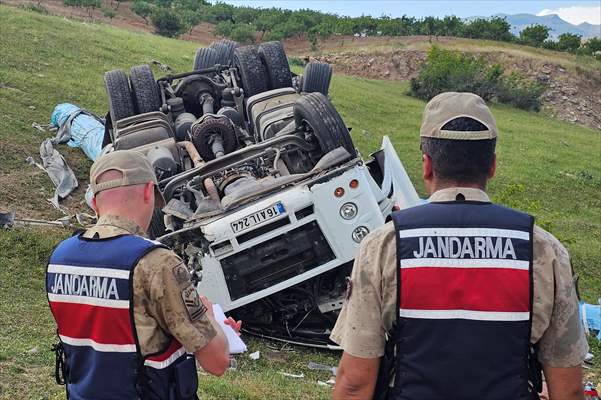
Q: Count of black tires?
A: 8